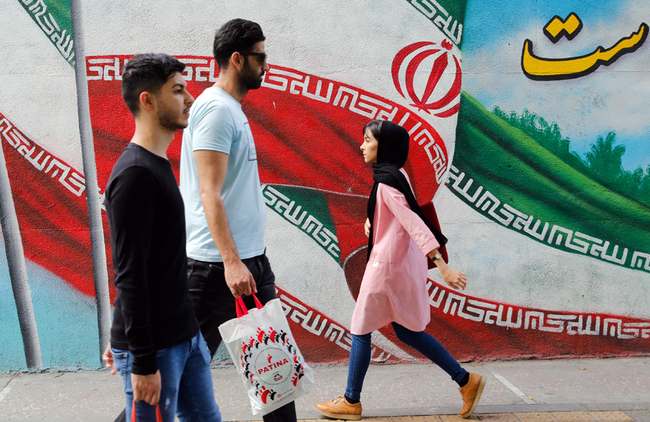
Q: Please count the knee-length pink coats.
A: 1